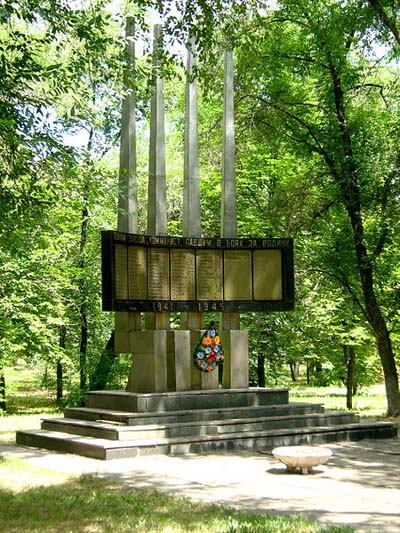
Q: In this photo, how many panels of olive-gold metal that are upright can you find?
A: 7